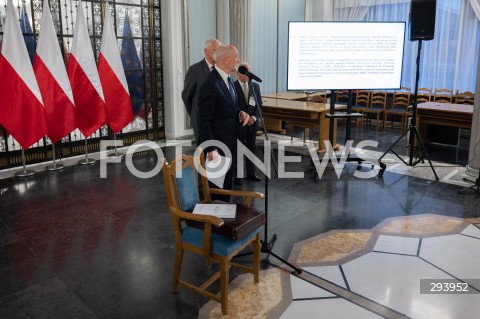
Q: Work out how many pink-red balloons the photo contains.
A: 0